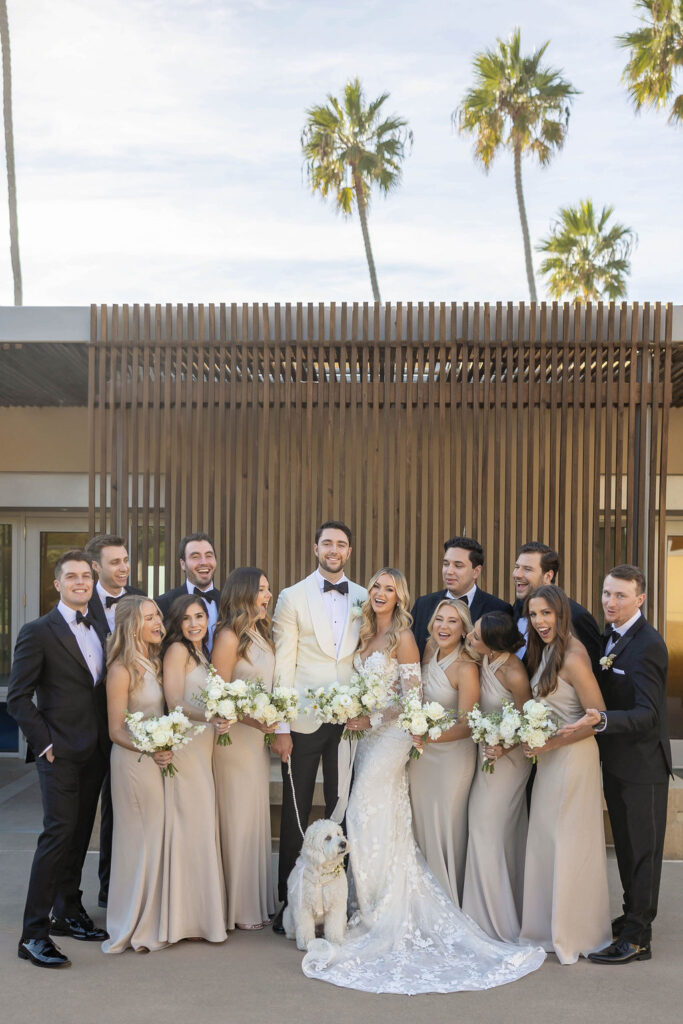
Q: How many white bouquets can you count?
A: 7